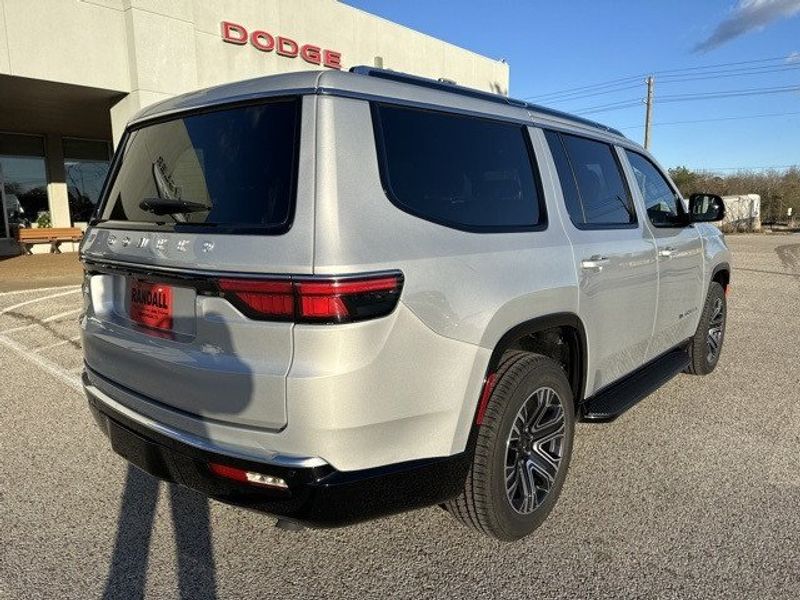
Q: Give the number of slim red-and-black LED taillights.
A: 1